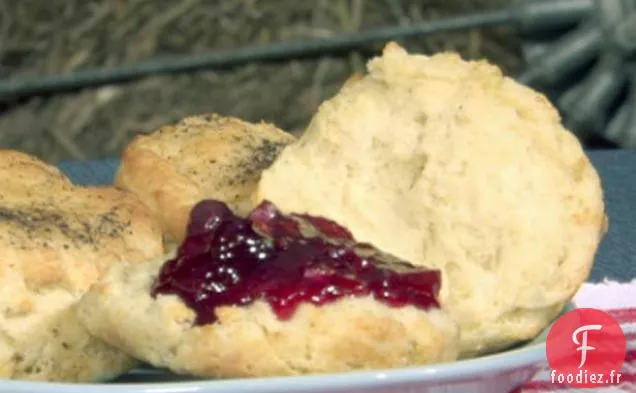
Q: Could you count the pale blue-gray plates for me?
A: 1